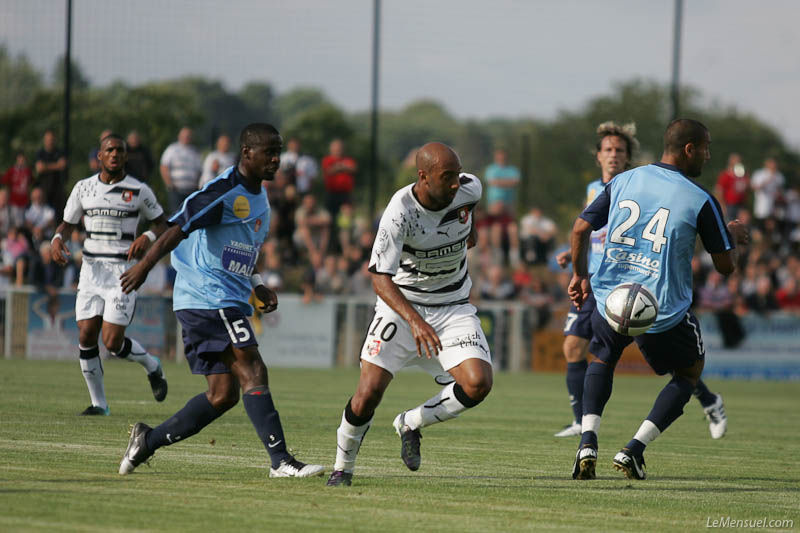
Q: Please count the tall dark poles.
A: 3